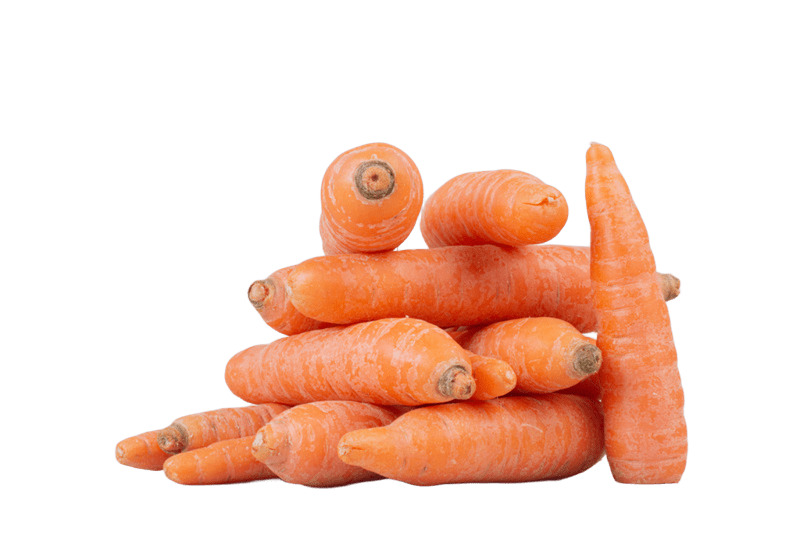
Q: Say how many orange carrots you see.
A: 13